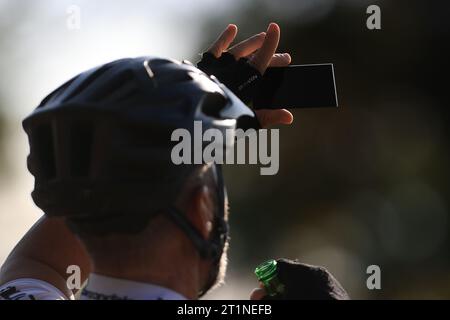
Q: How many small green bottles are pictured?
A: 1